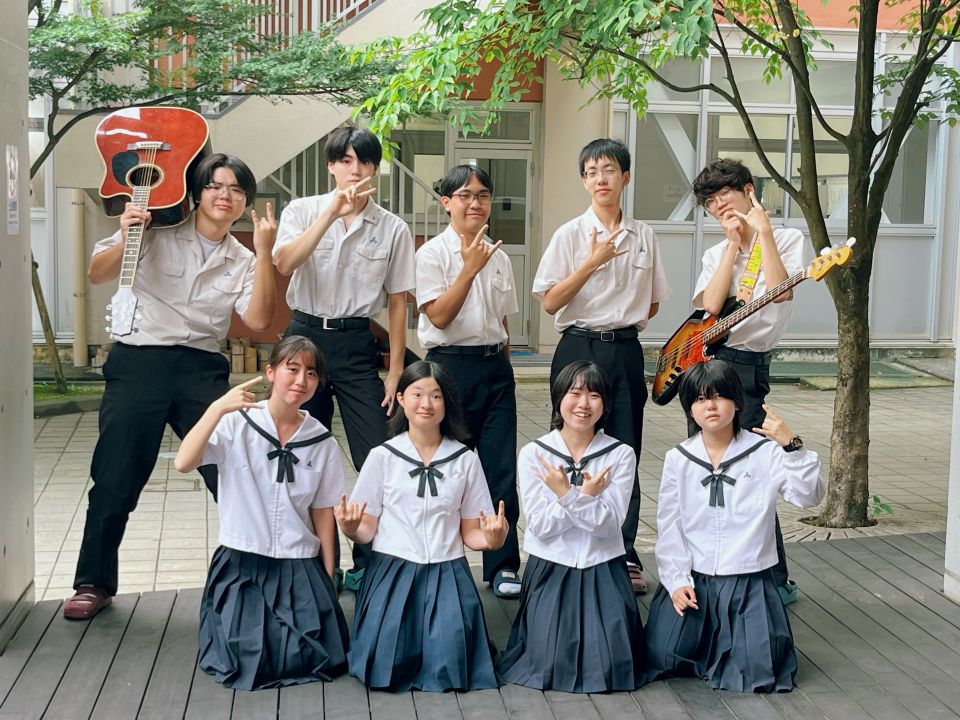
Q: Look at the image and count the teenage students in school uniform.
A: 9